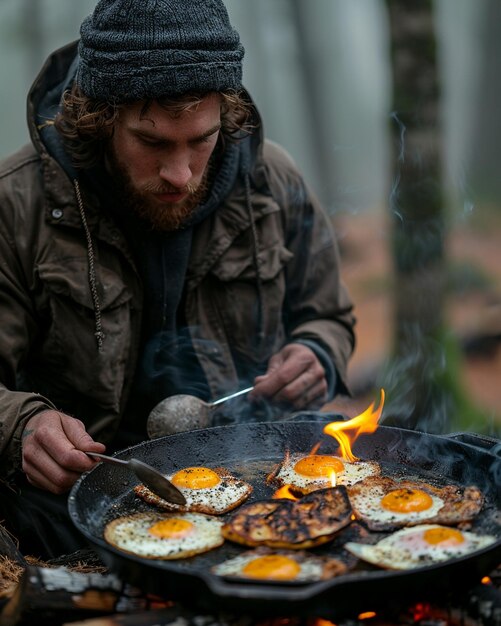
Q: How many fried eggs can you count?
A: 6